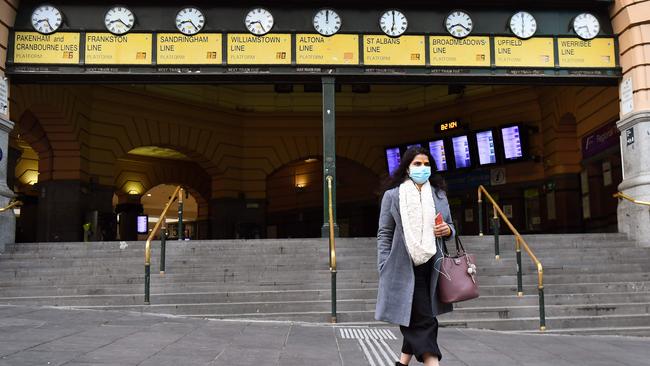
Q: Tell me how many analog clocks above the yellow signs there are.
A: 9